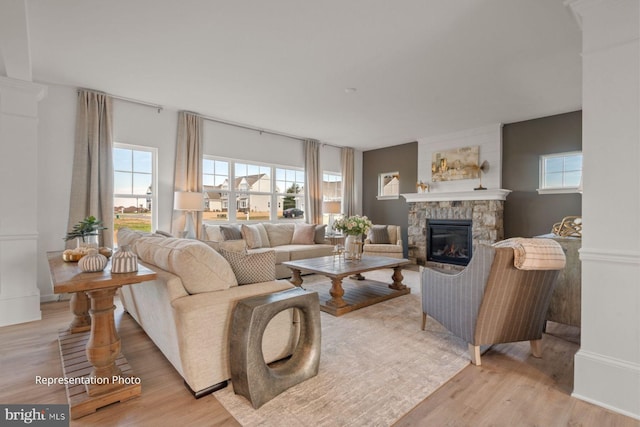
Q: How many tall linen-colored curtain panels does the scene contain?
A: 4